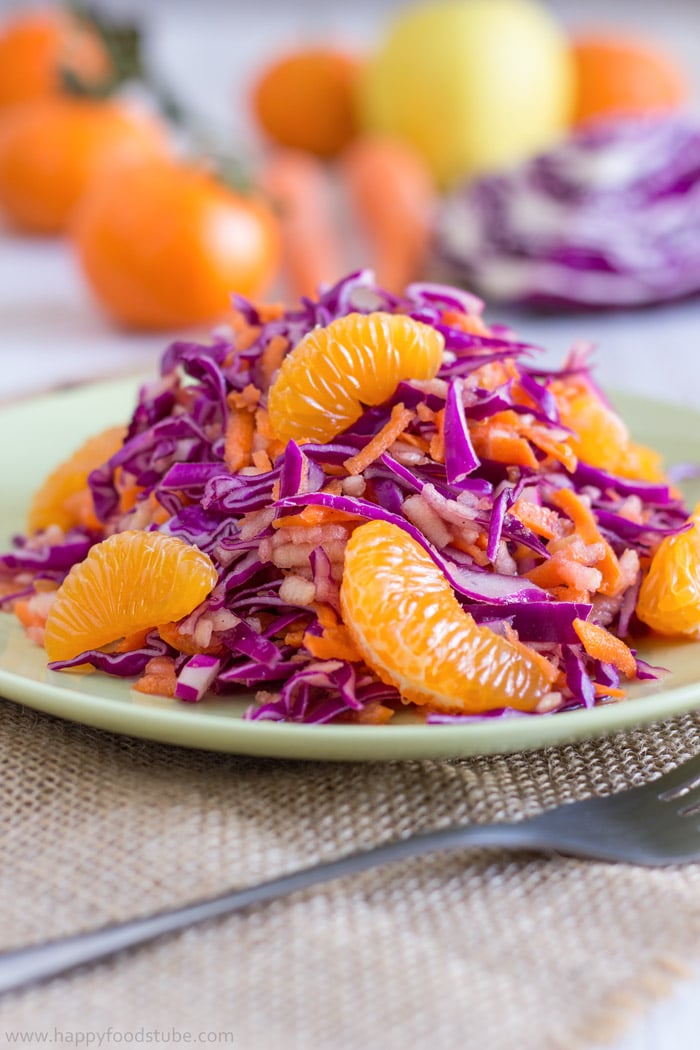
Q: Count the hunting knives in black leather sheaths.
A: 0